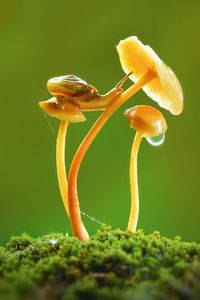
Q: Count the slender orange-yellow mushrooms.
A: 3